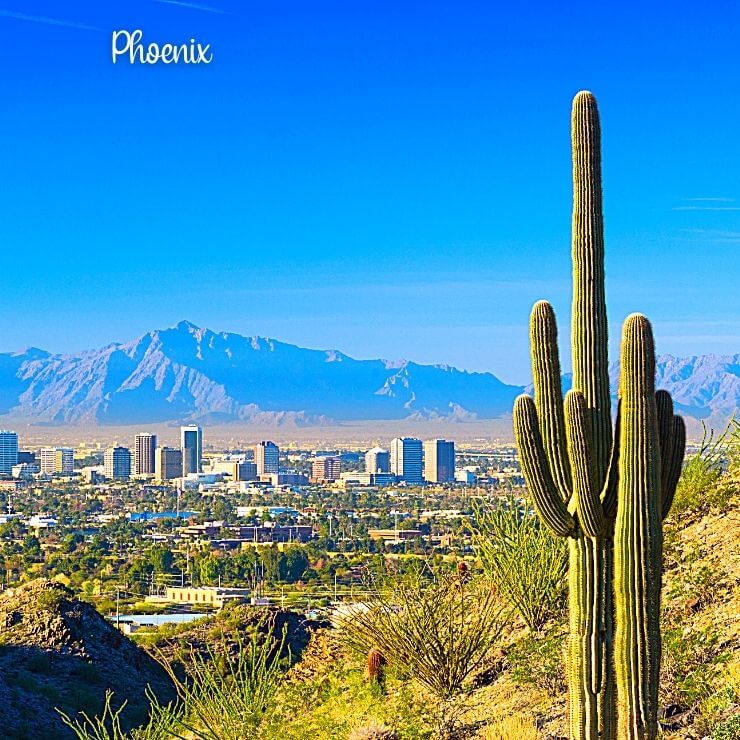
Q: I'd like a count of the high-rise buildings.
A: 11